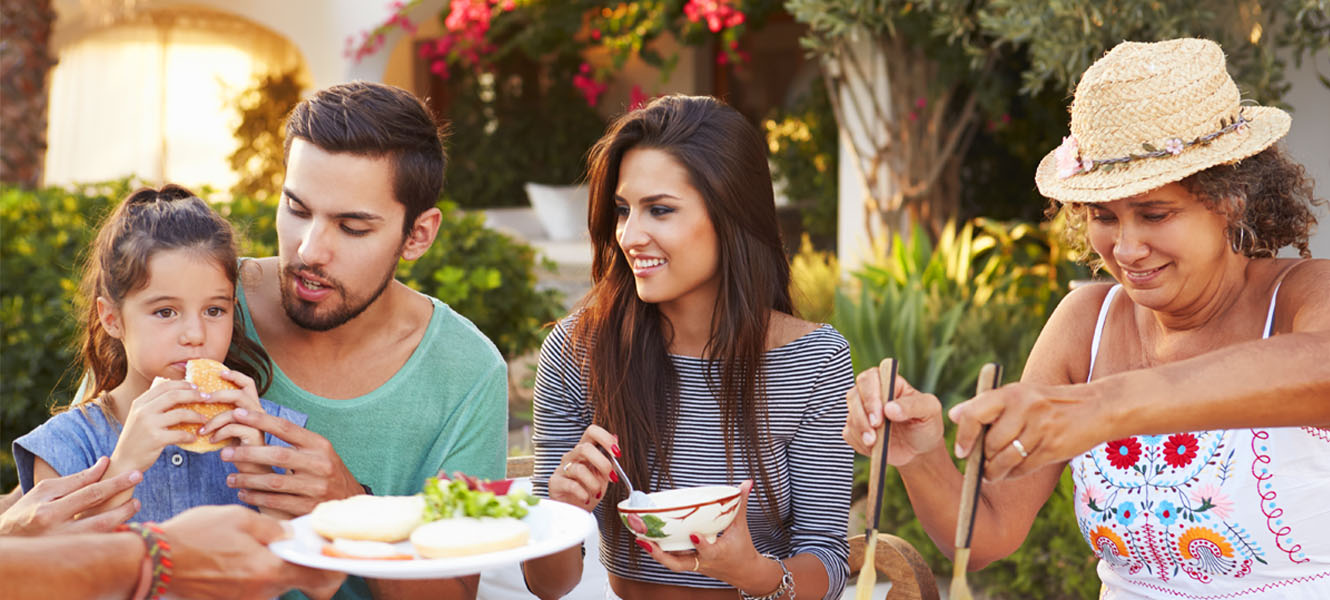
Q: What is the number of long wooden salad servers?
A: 2